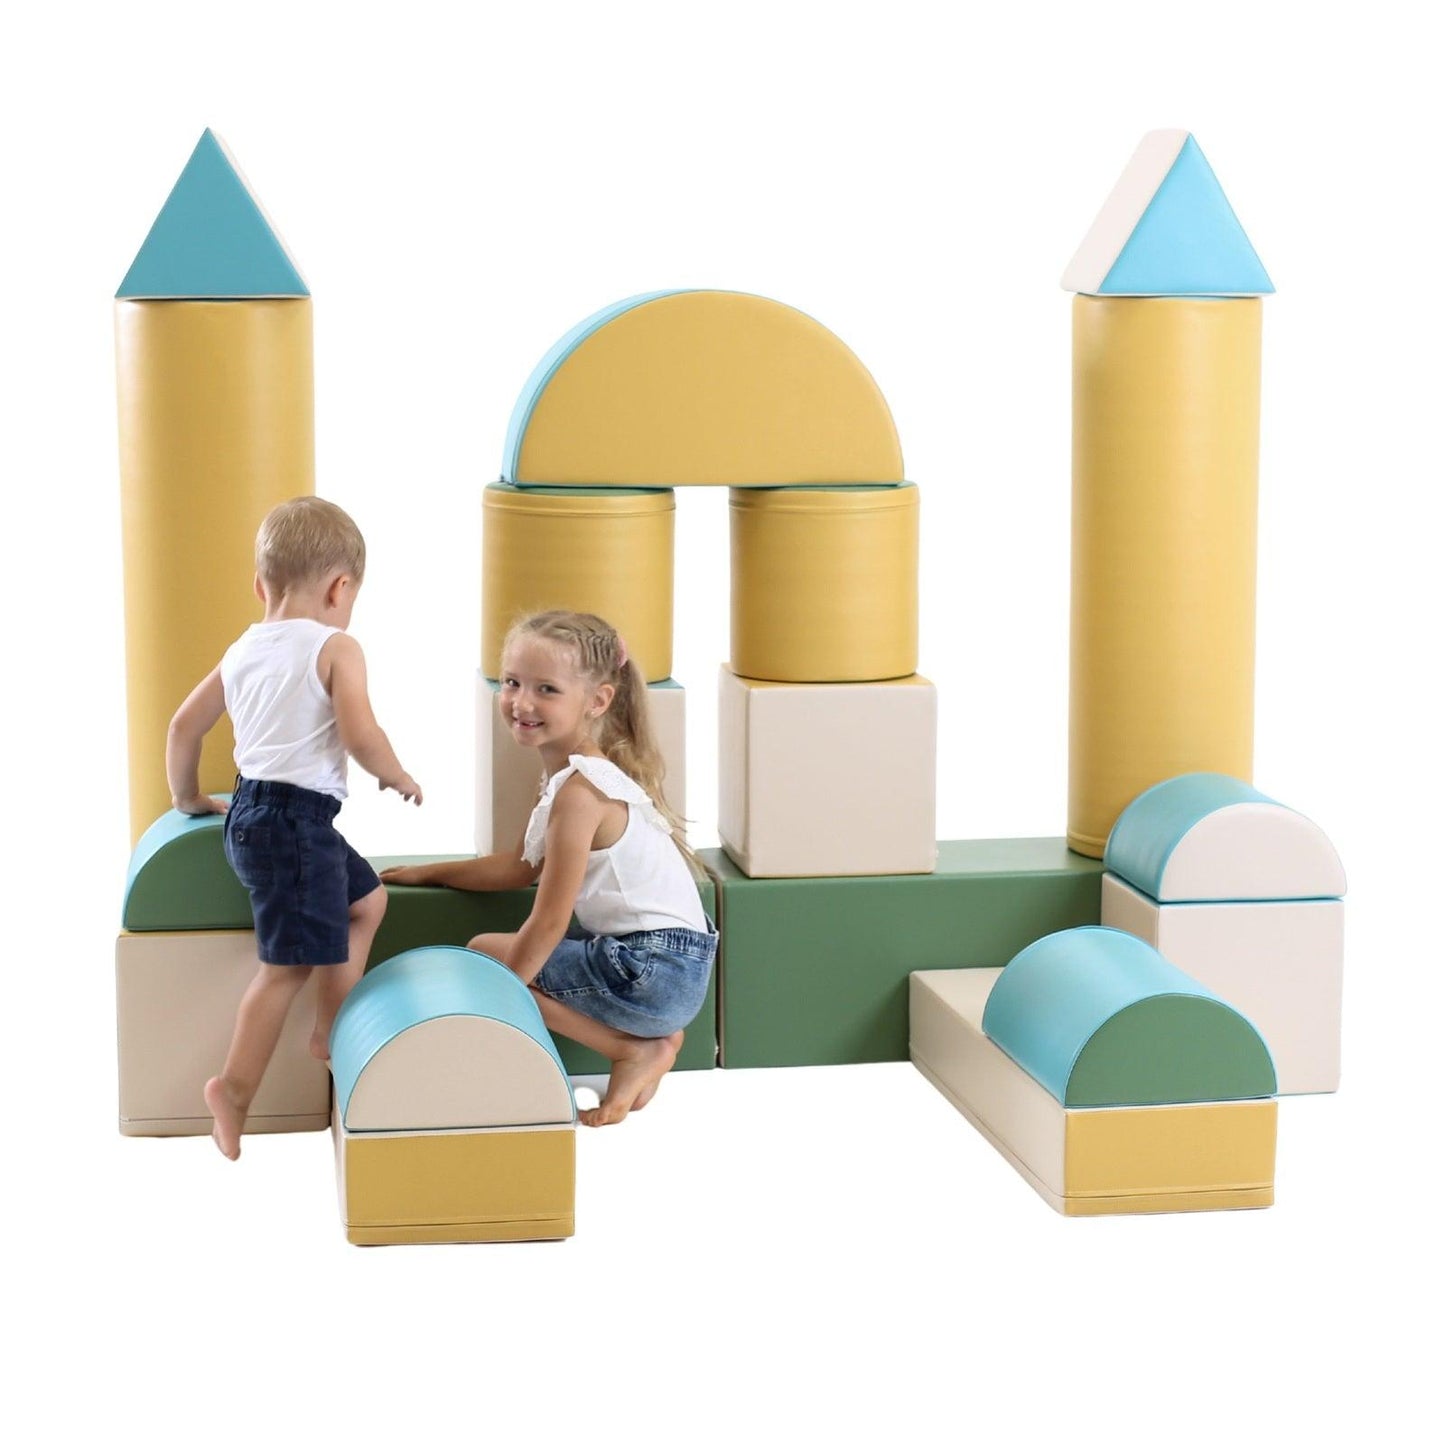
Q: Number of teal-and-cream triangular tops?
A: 2